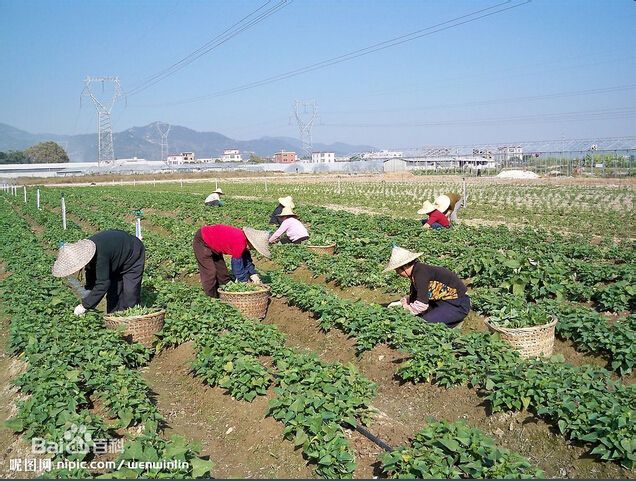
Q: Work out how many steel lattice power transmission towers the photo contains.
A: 3